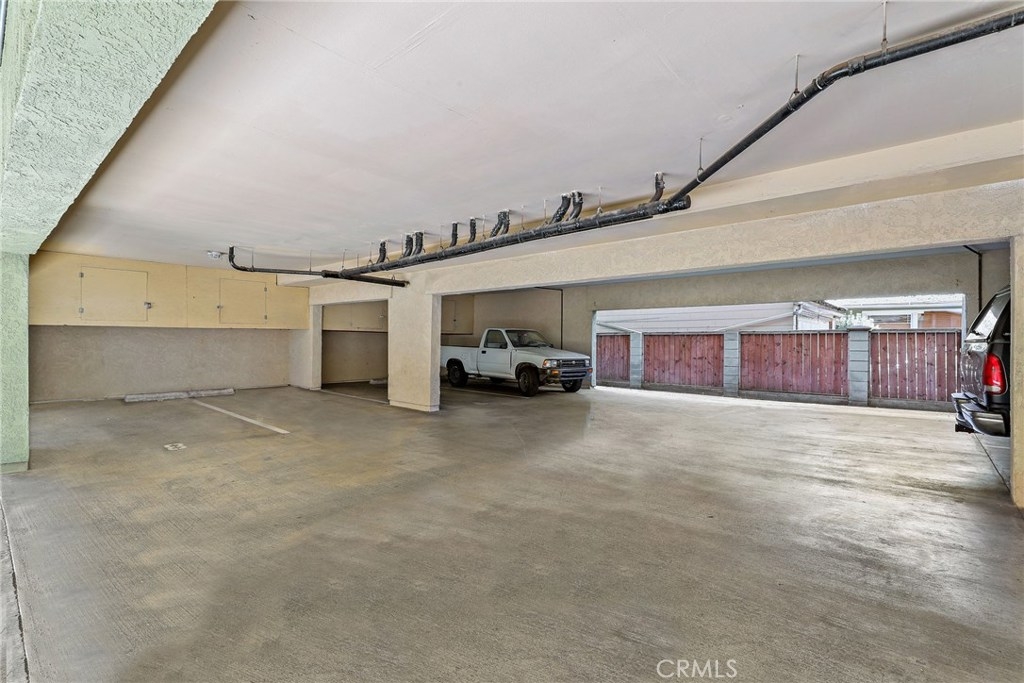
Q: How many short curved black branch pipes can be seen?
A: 10